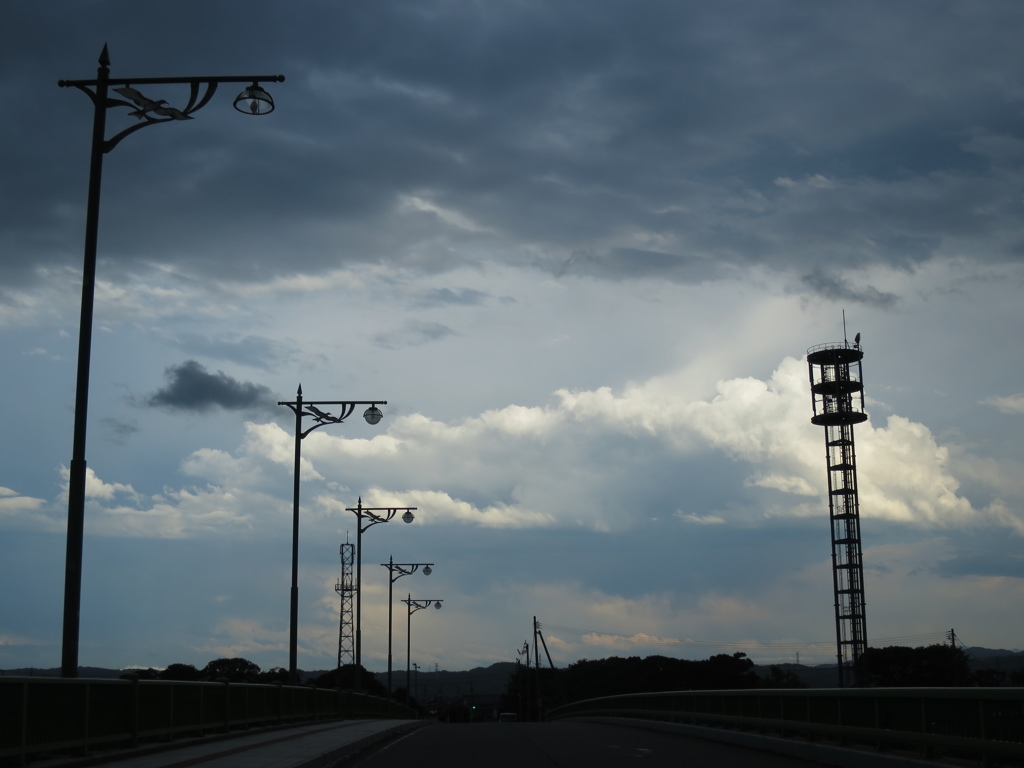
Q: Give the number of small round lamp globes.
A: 5